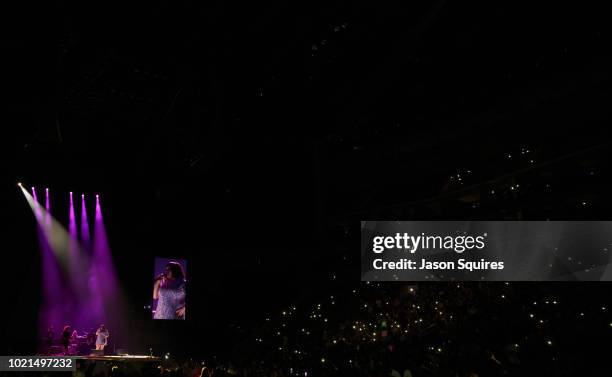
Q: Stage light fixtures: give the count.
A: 6